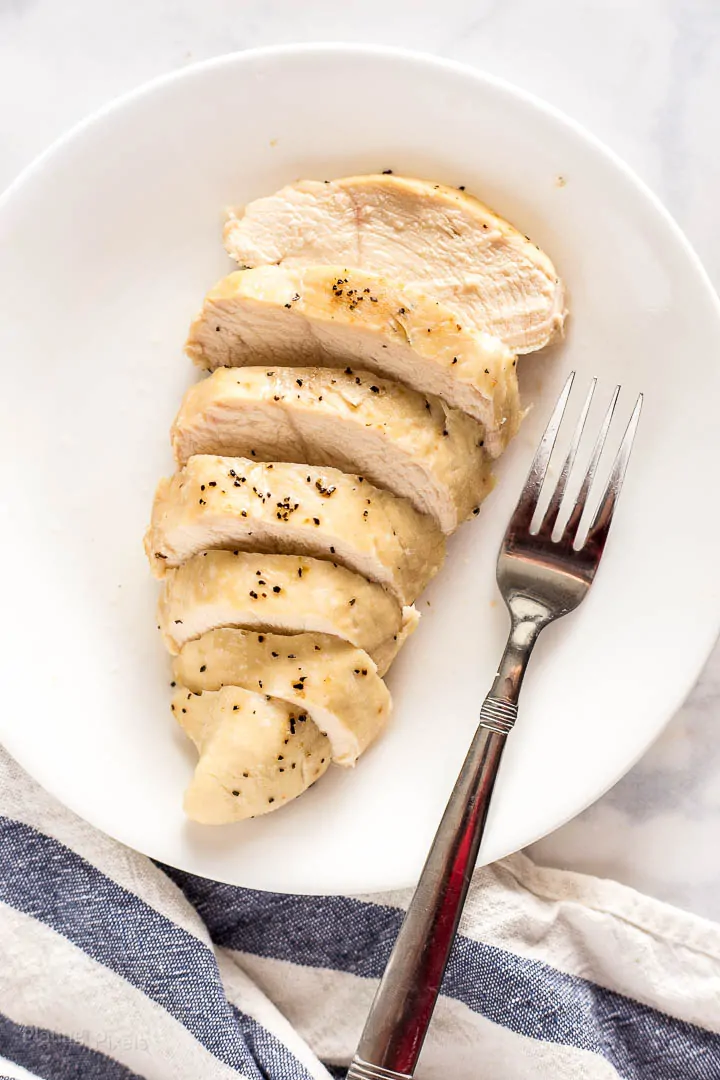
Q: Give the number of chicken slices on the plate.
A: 7